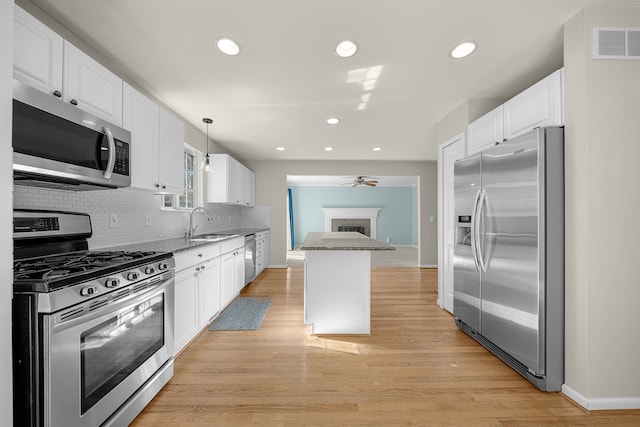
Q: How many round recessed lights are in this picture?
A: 7